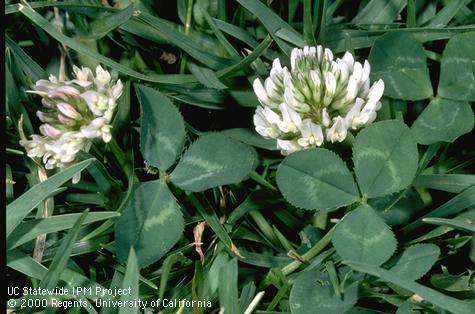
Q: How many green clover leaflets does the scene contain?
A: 11